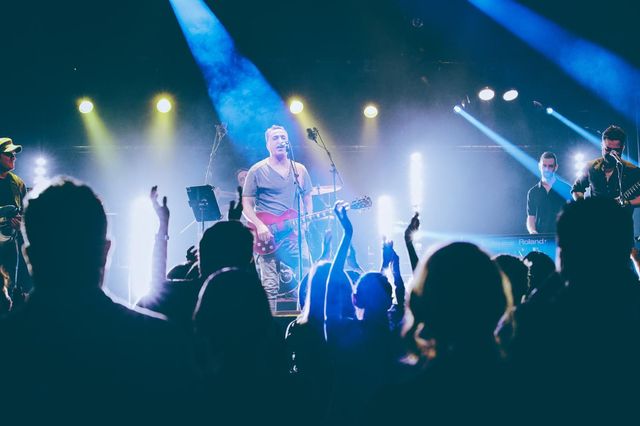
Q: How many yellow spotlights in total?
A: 4